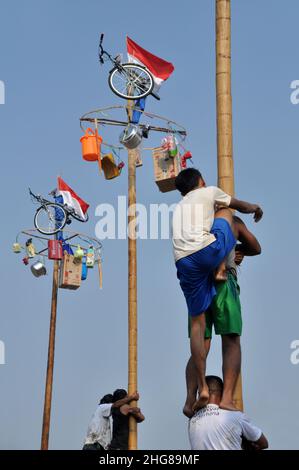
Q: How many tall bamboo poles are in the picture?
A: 3